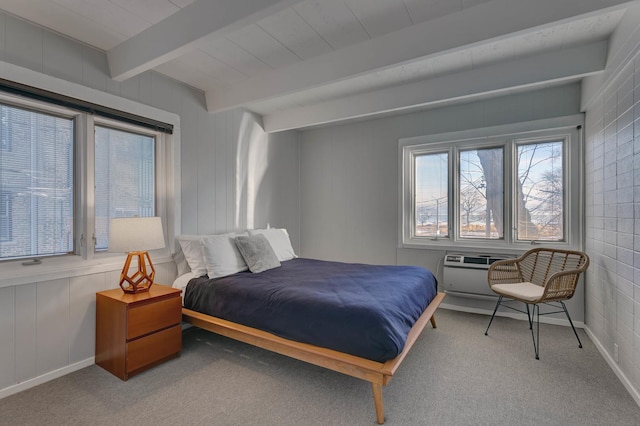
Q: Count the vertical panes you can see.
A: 5